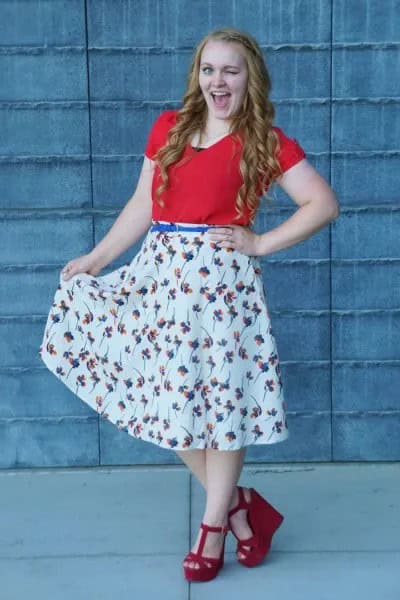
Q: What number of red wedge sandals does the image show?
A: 2